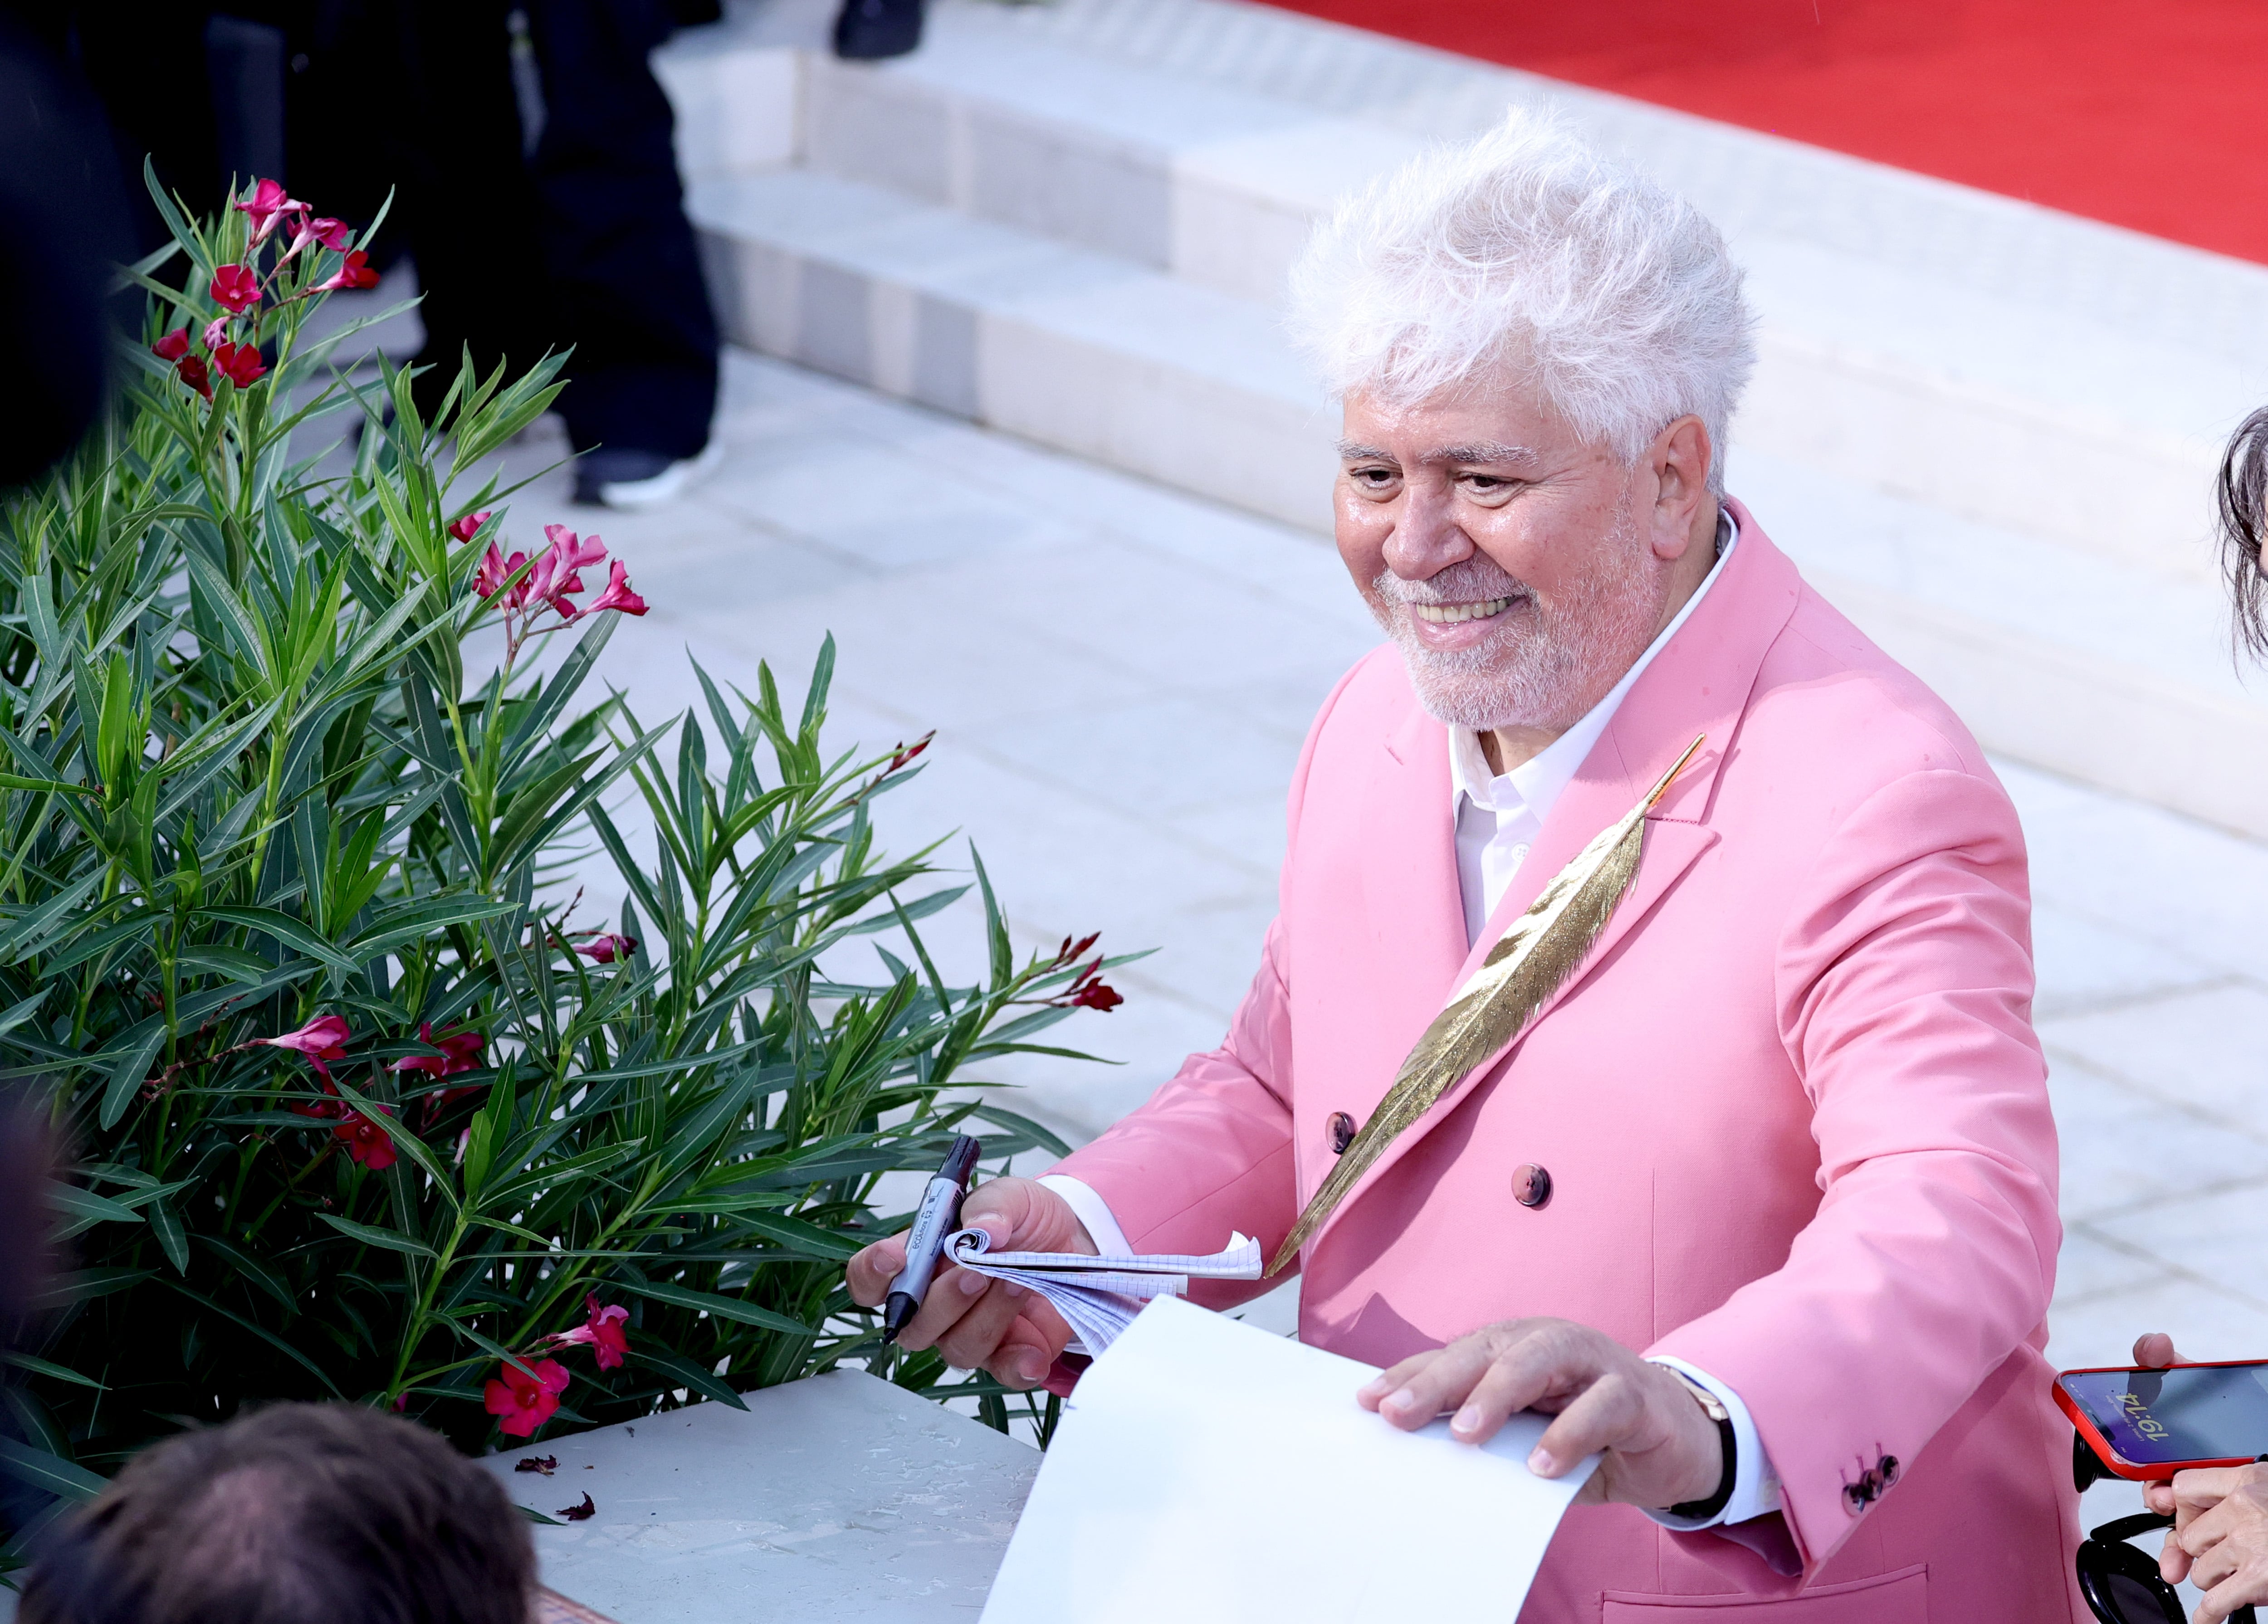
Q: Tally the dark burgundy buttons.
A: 5